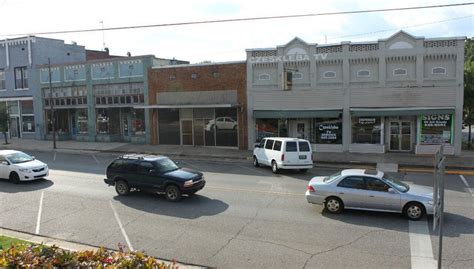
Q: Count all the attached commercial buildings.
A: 4